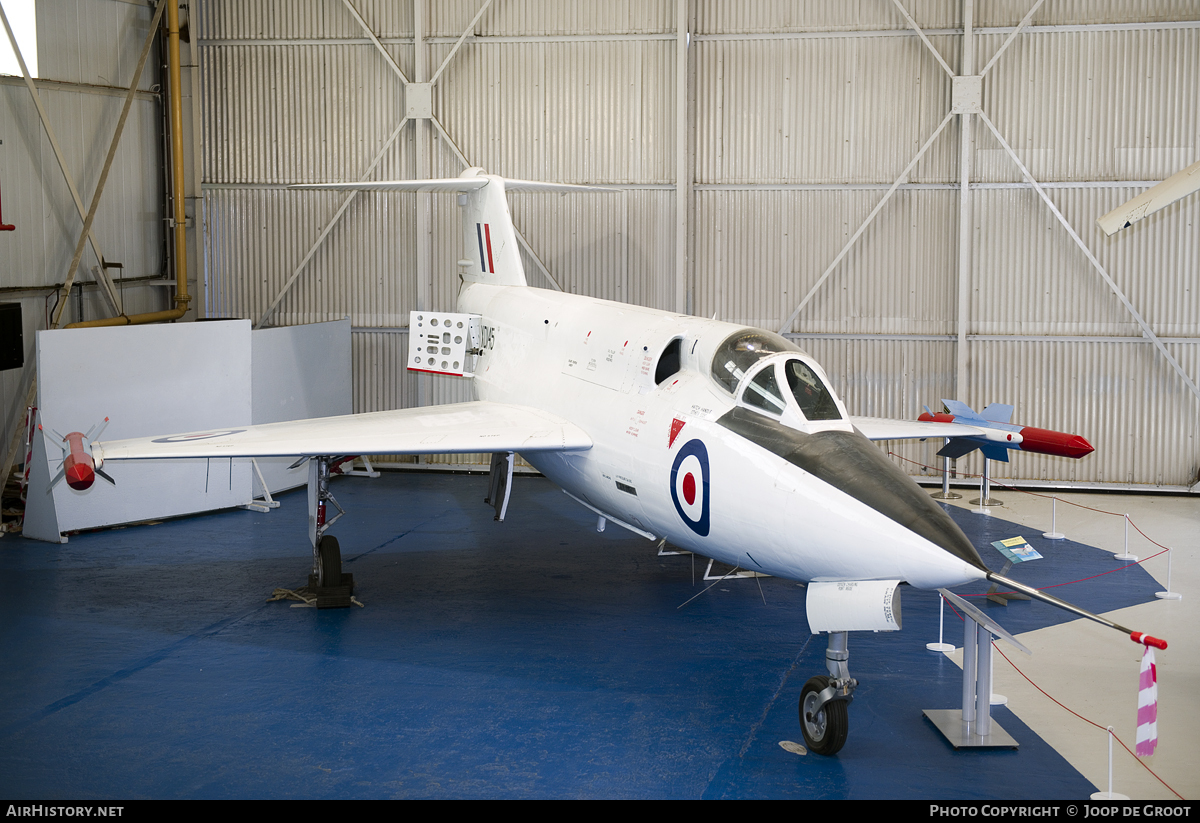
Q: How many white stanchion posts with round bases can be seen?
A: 7